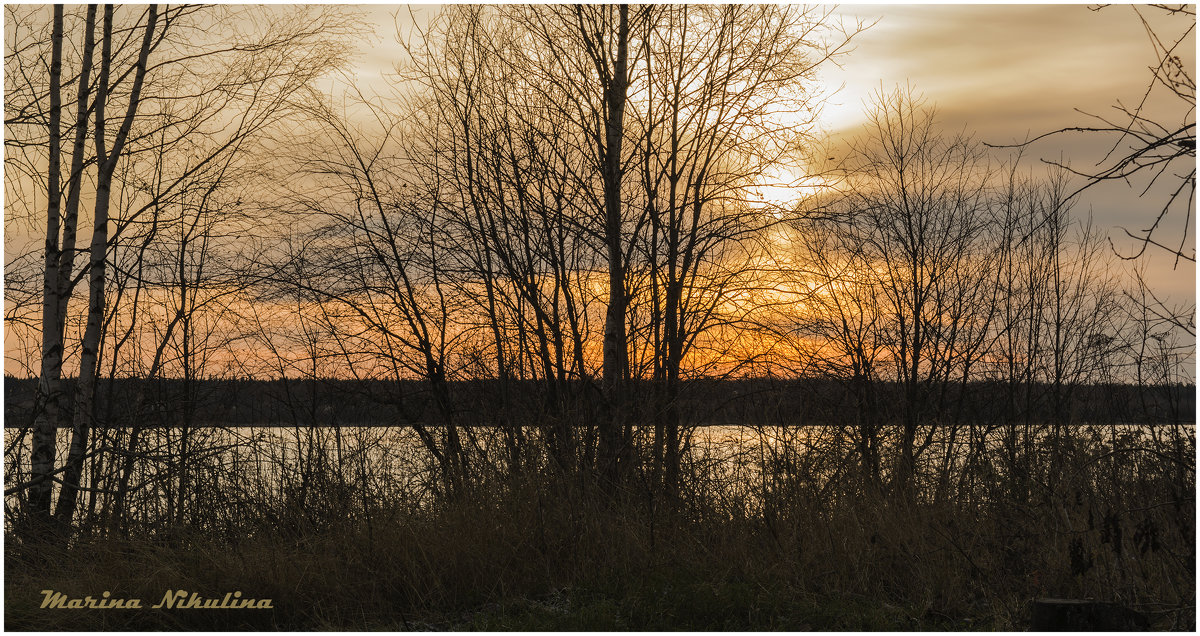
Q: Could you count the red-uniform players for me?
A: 0